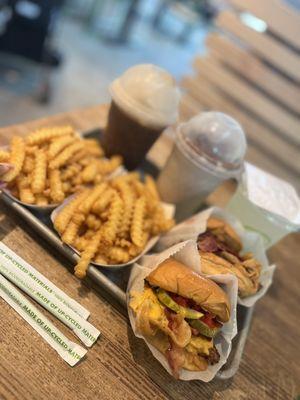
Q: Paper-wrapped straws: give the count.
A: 3